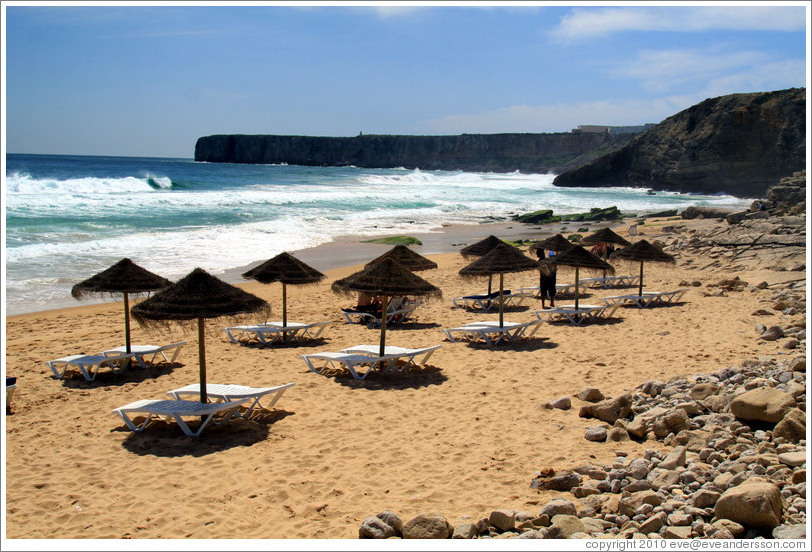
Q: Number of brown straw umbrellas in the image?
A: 11